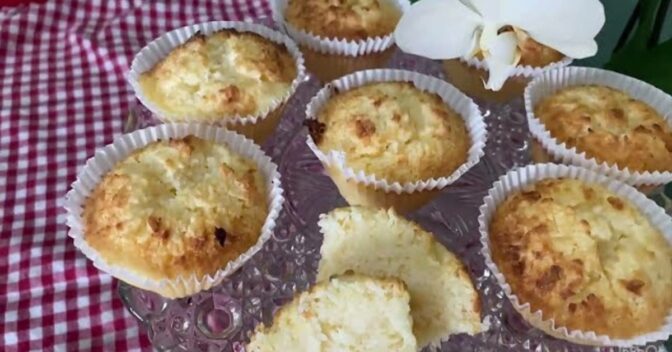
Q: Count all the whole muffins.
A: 7